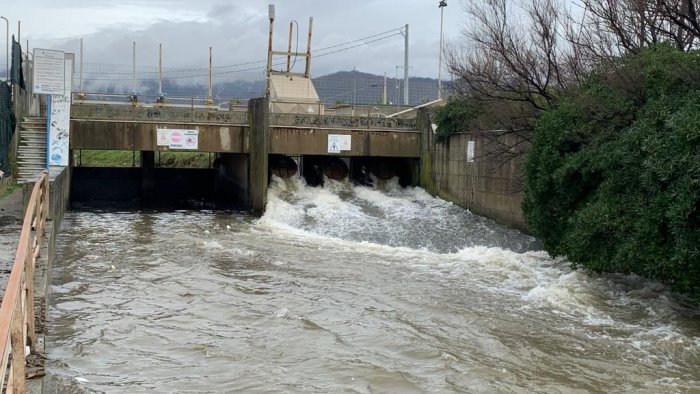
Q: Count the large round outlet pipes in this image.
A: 3